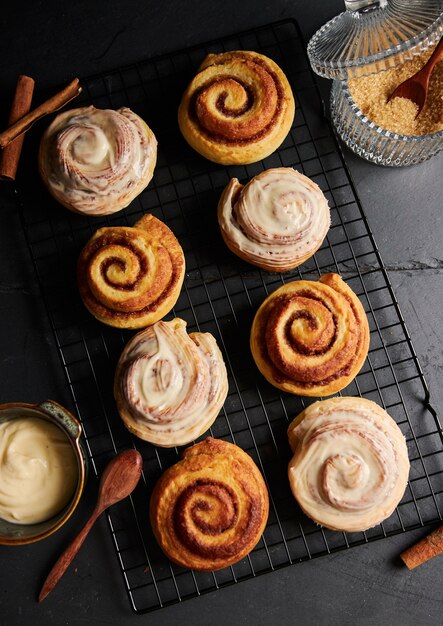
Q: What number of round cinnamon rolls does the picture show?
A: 8